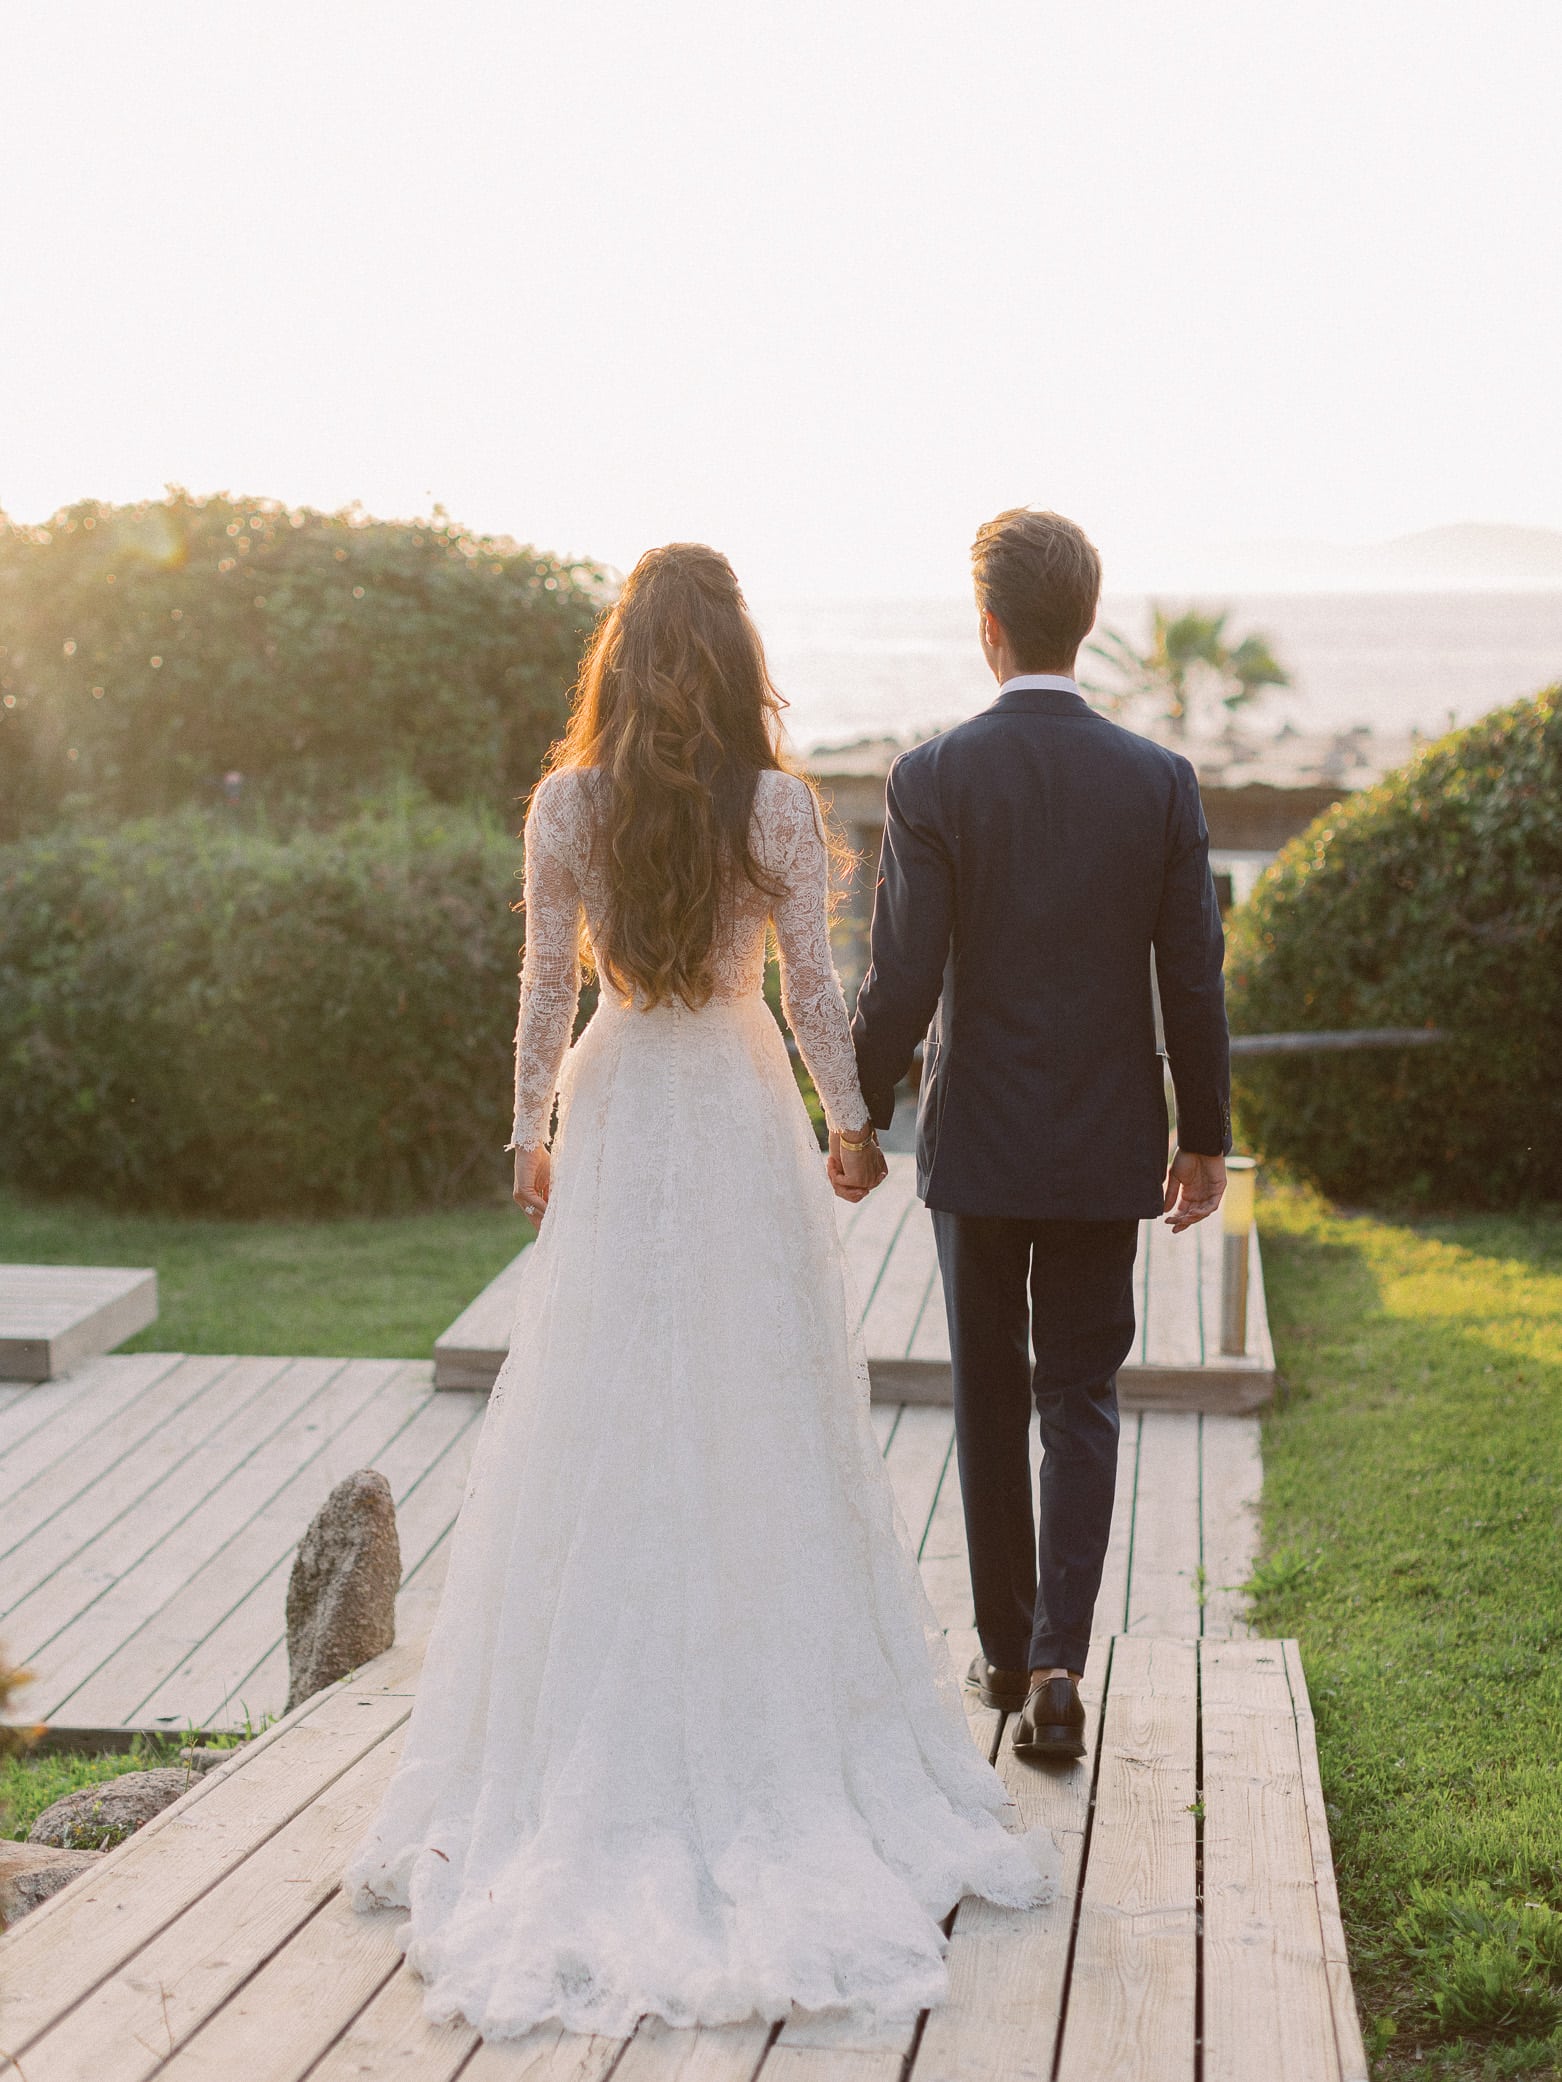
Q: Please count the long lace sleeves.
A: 2